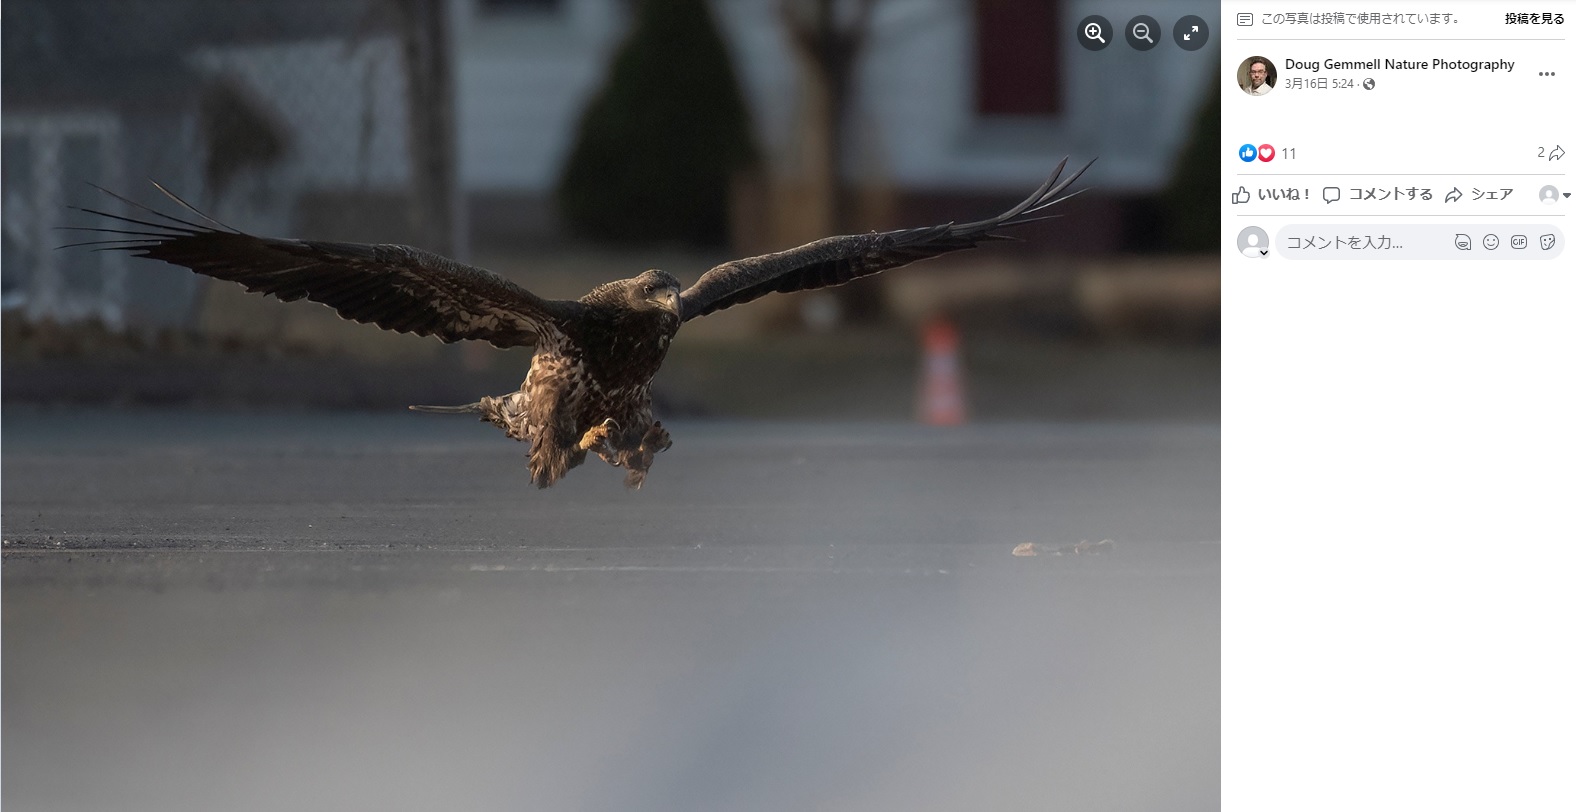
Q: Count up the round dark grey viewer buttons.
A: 3